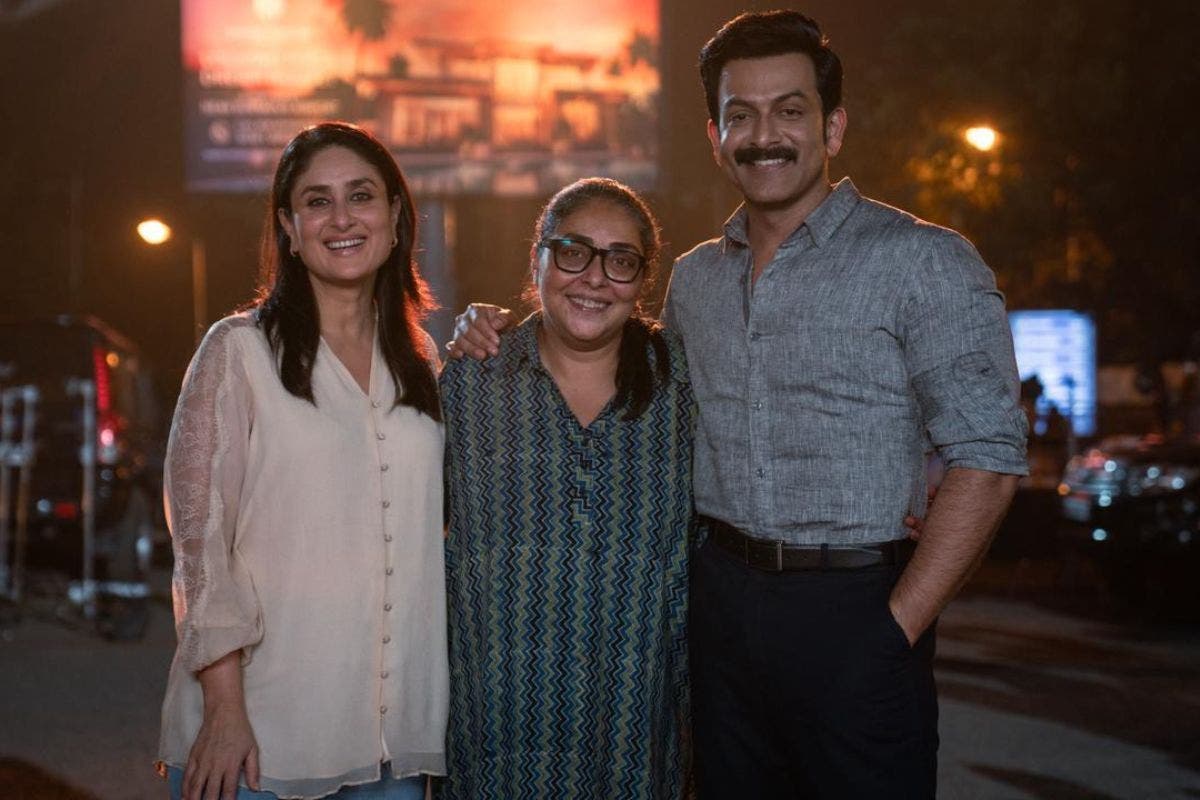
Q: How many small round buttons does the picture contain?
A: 13